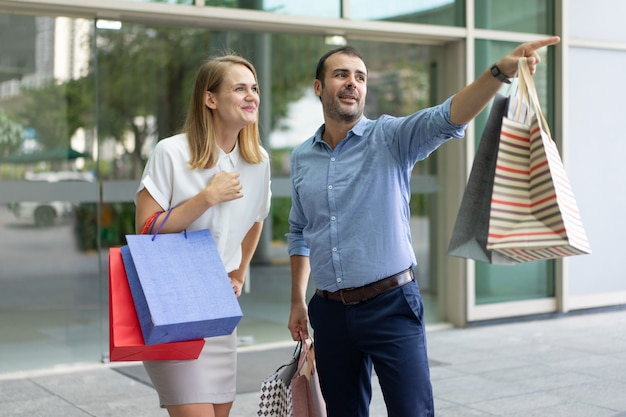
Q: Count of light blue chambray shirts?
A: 1